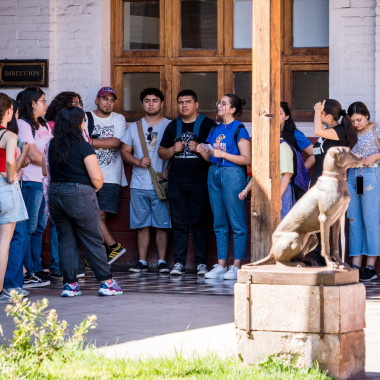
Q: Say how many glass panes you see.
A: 8